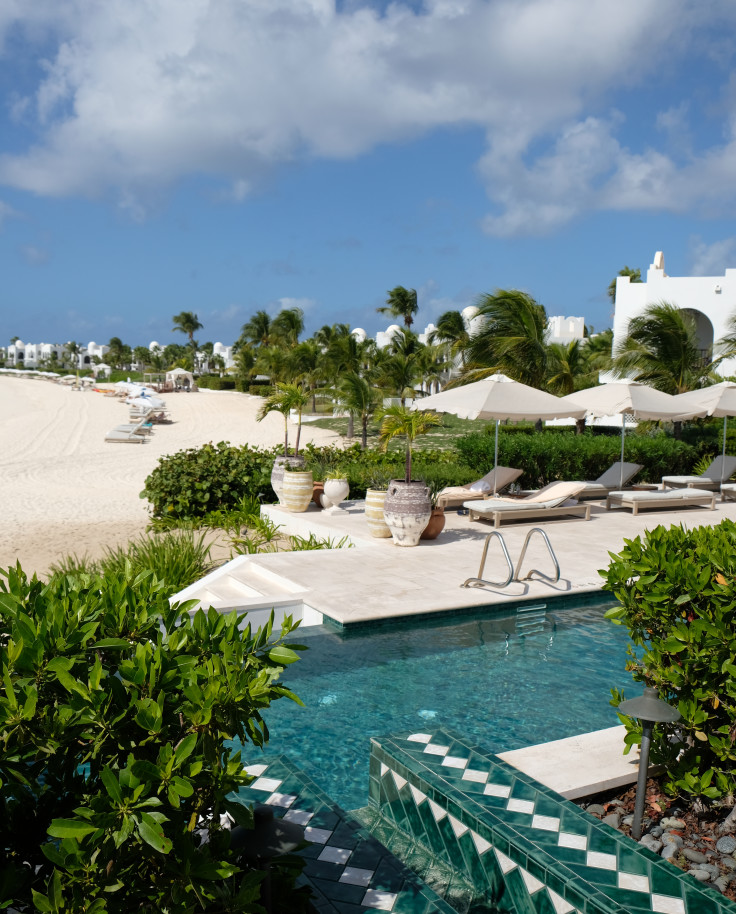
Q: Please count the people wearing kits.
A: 0